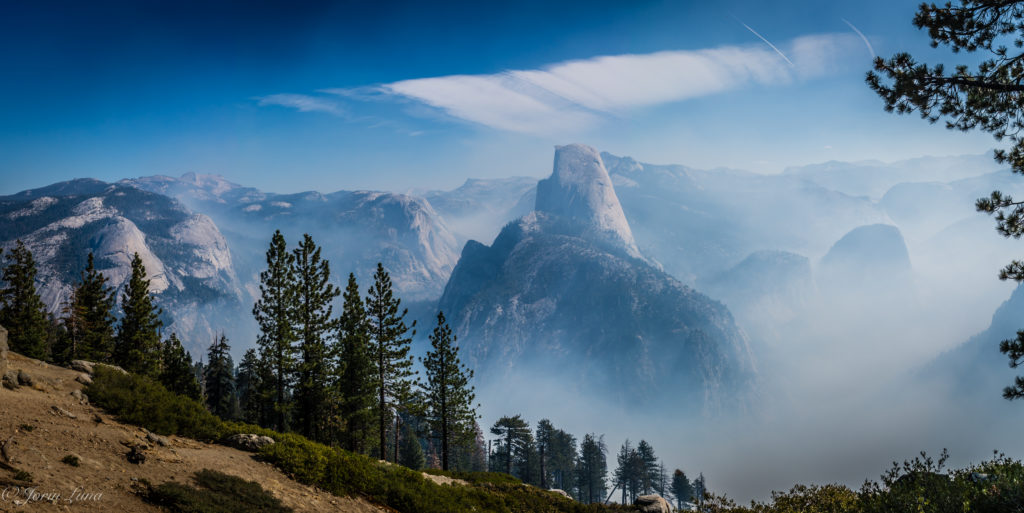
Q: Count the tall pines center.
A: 5